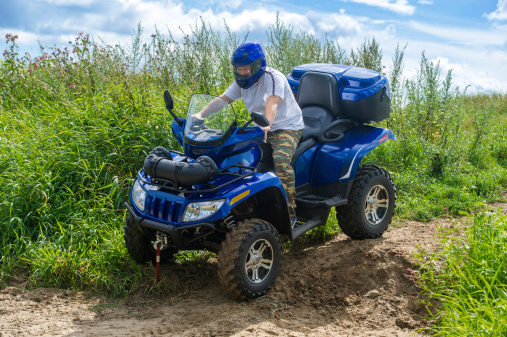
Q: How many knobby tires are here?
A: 3